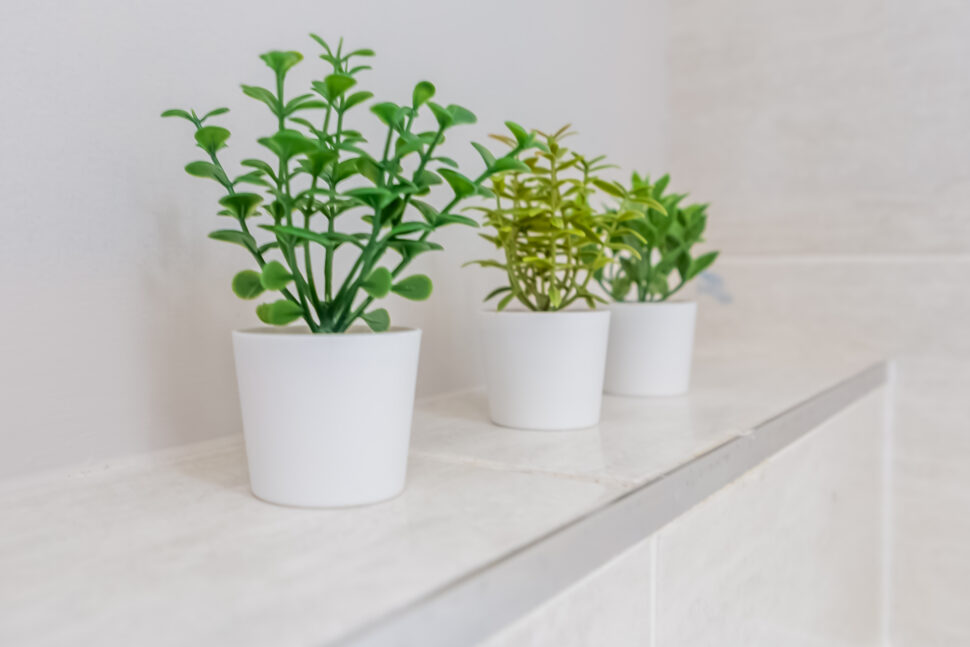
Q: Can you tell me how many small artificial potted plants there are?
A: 3